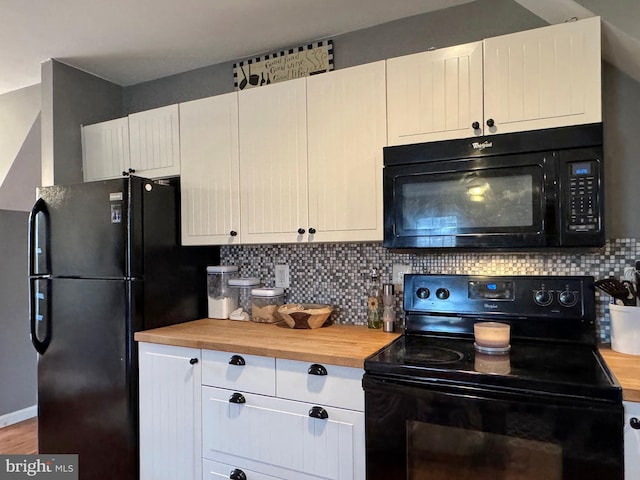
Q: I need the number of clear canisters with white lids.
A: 3